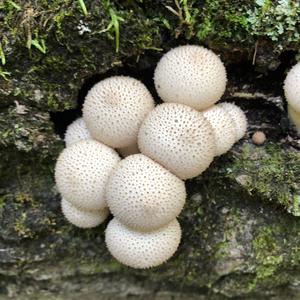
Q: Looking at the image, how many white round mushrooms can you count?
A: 11